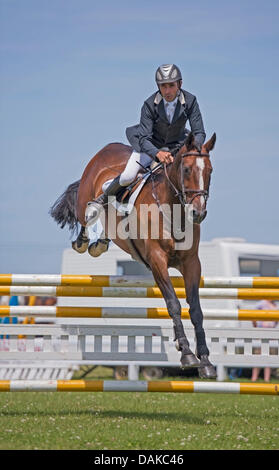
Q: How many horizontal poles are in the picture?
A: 4